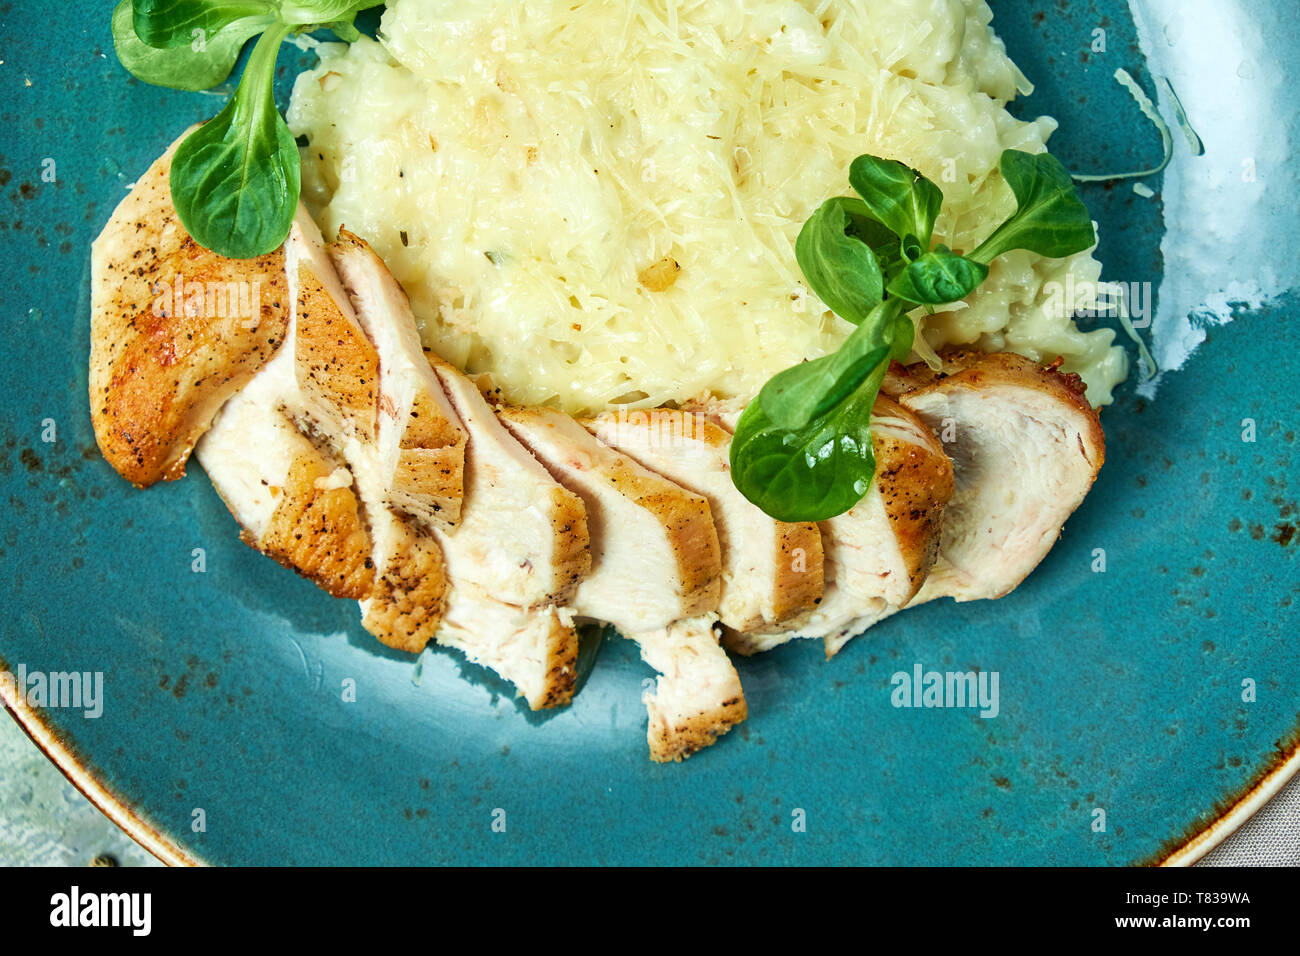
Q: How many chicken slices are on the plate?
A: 8